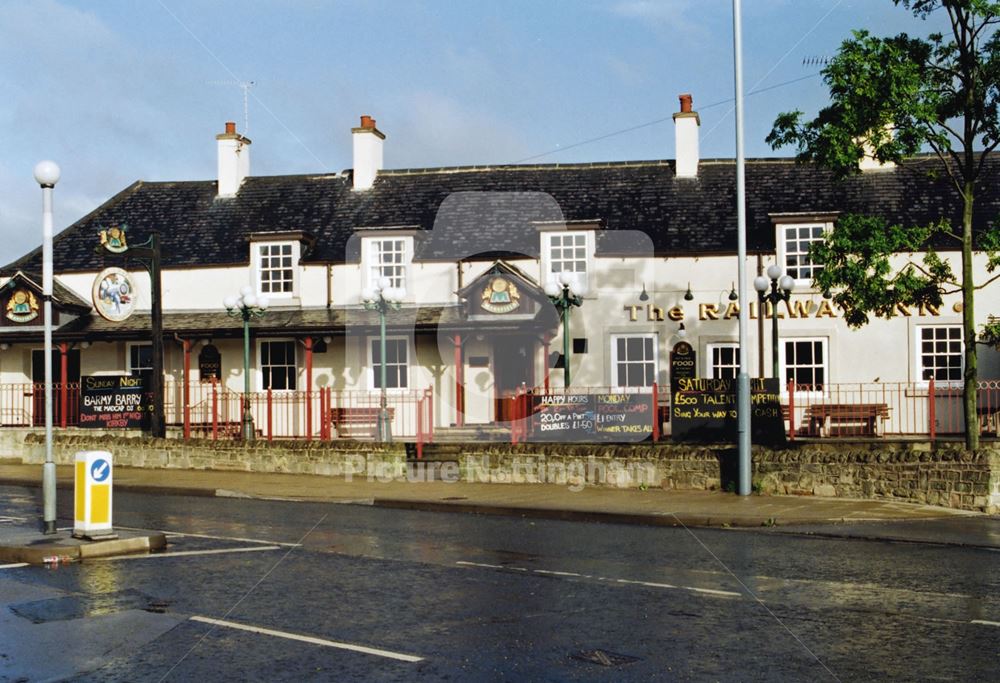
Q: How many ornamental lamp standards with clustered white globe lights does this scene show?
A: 4